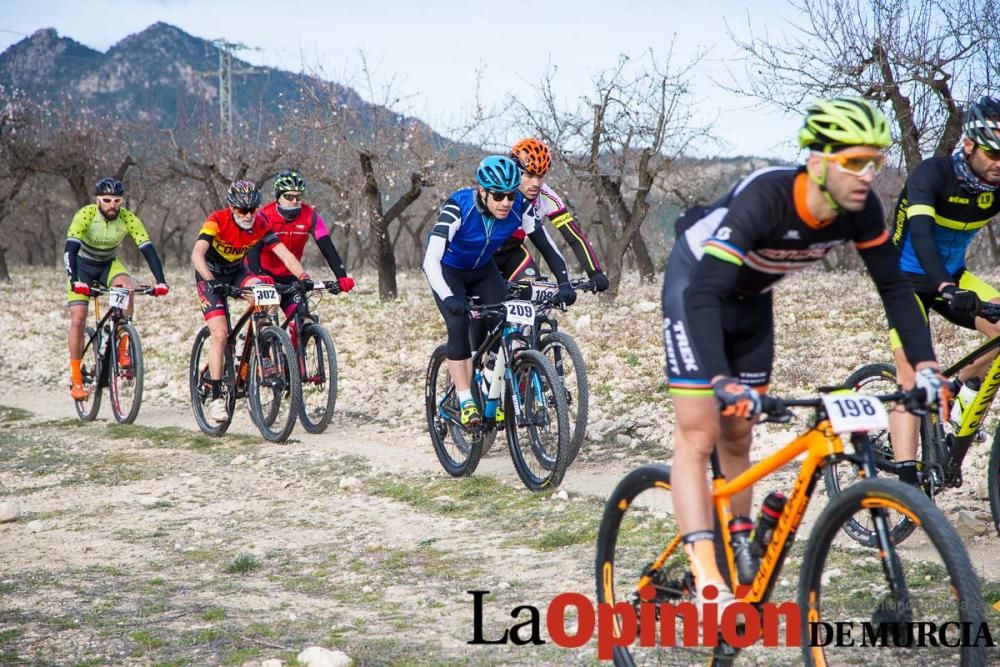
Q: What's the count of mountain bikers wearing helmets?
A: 7